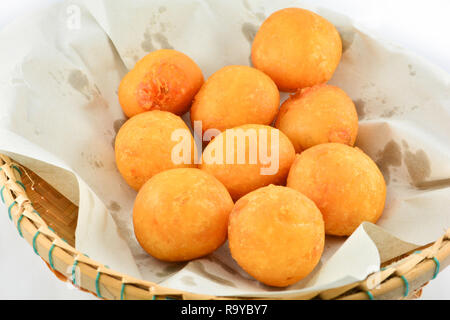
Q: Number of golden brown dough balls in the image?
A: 9